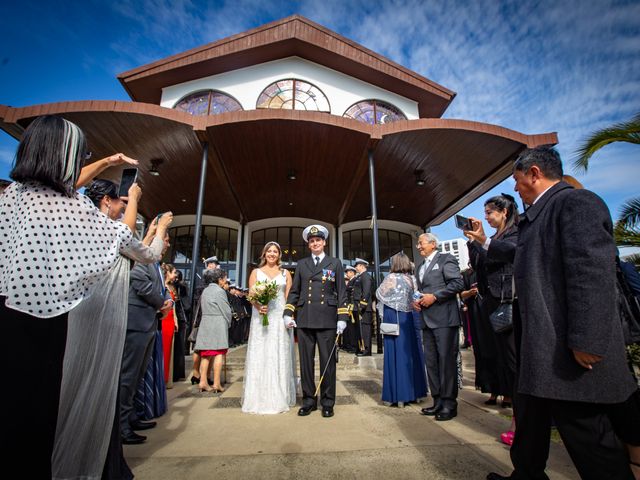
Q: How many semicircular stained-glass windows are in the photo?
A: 3